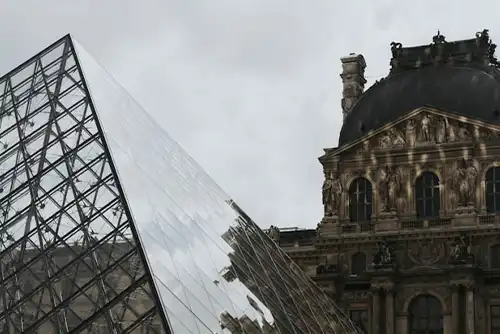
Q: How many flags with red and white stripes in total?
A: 0